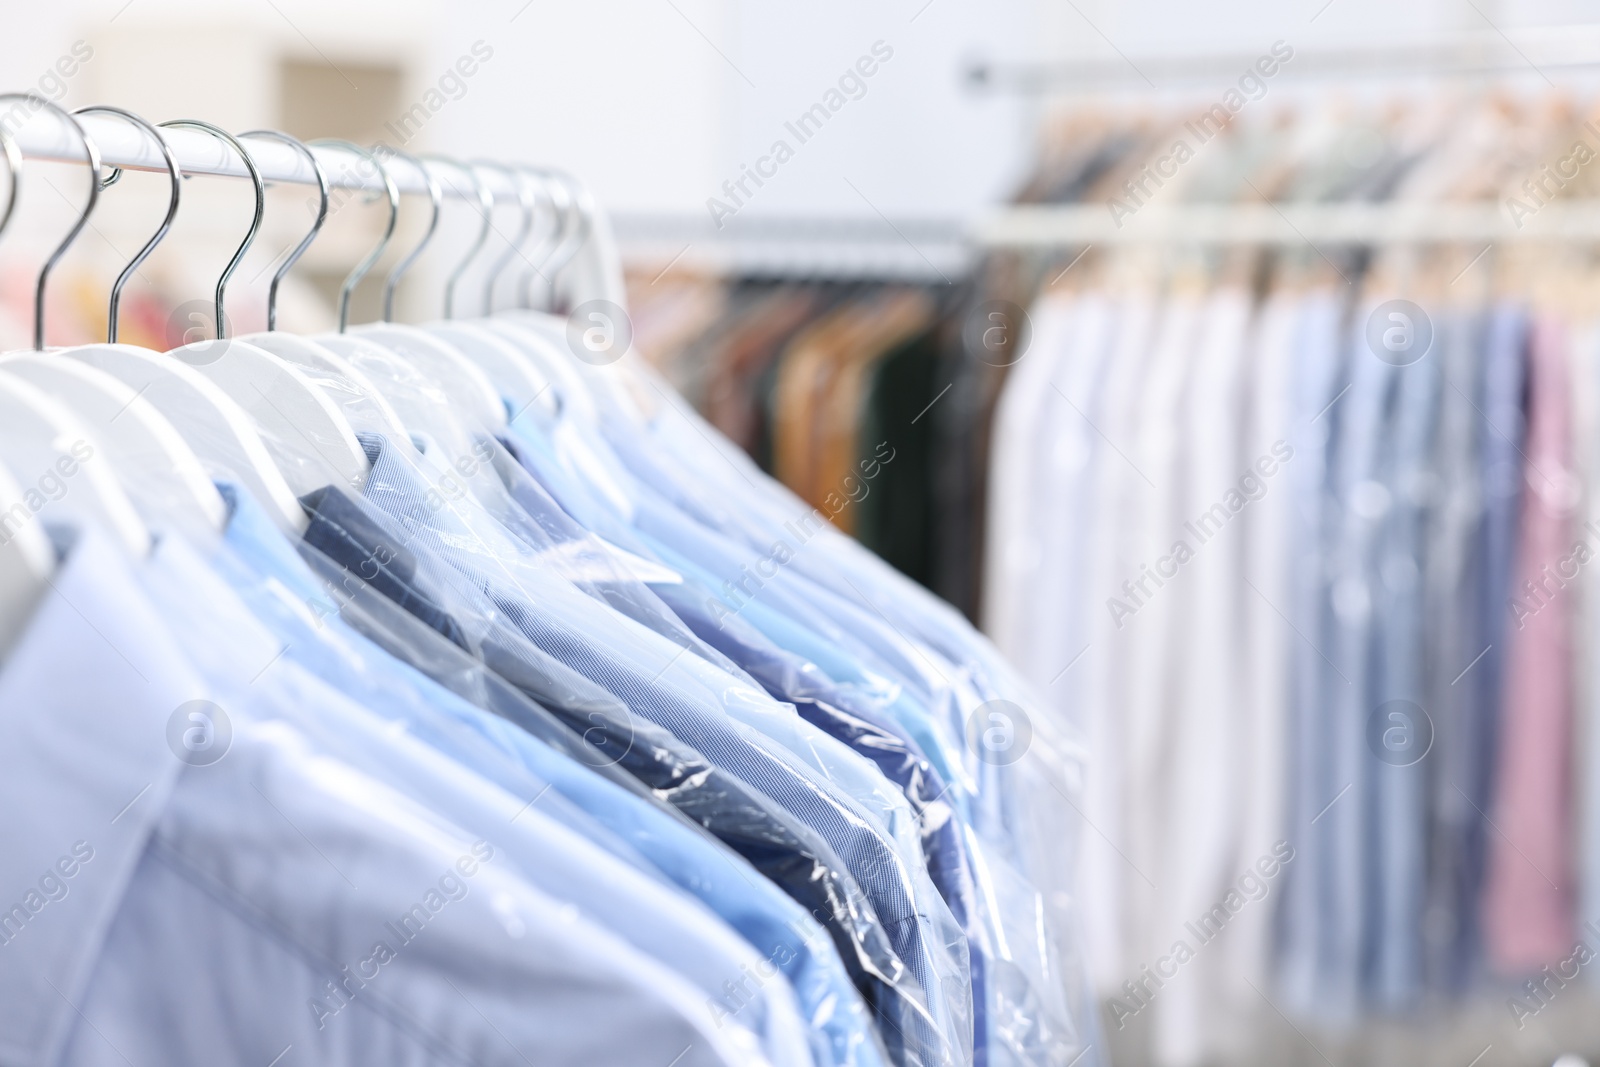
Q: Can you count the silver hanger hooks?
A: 11